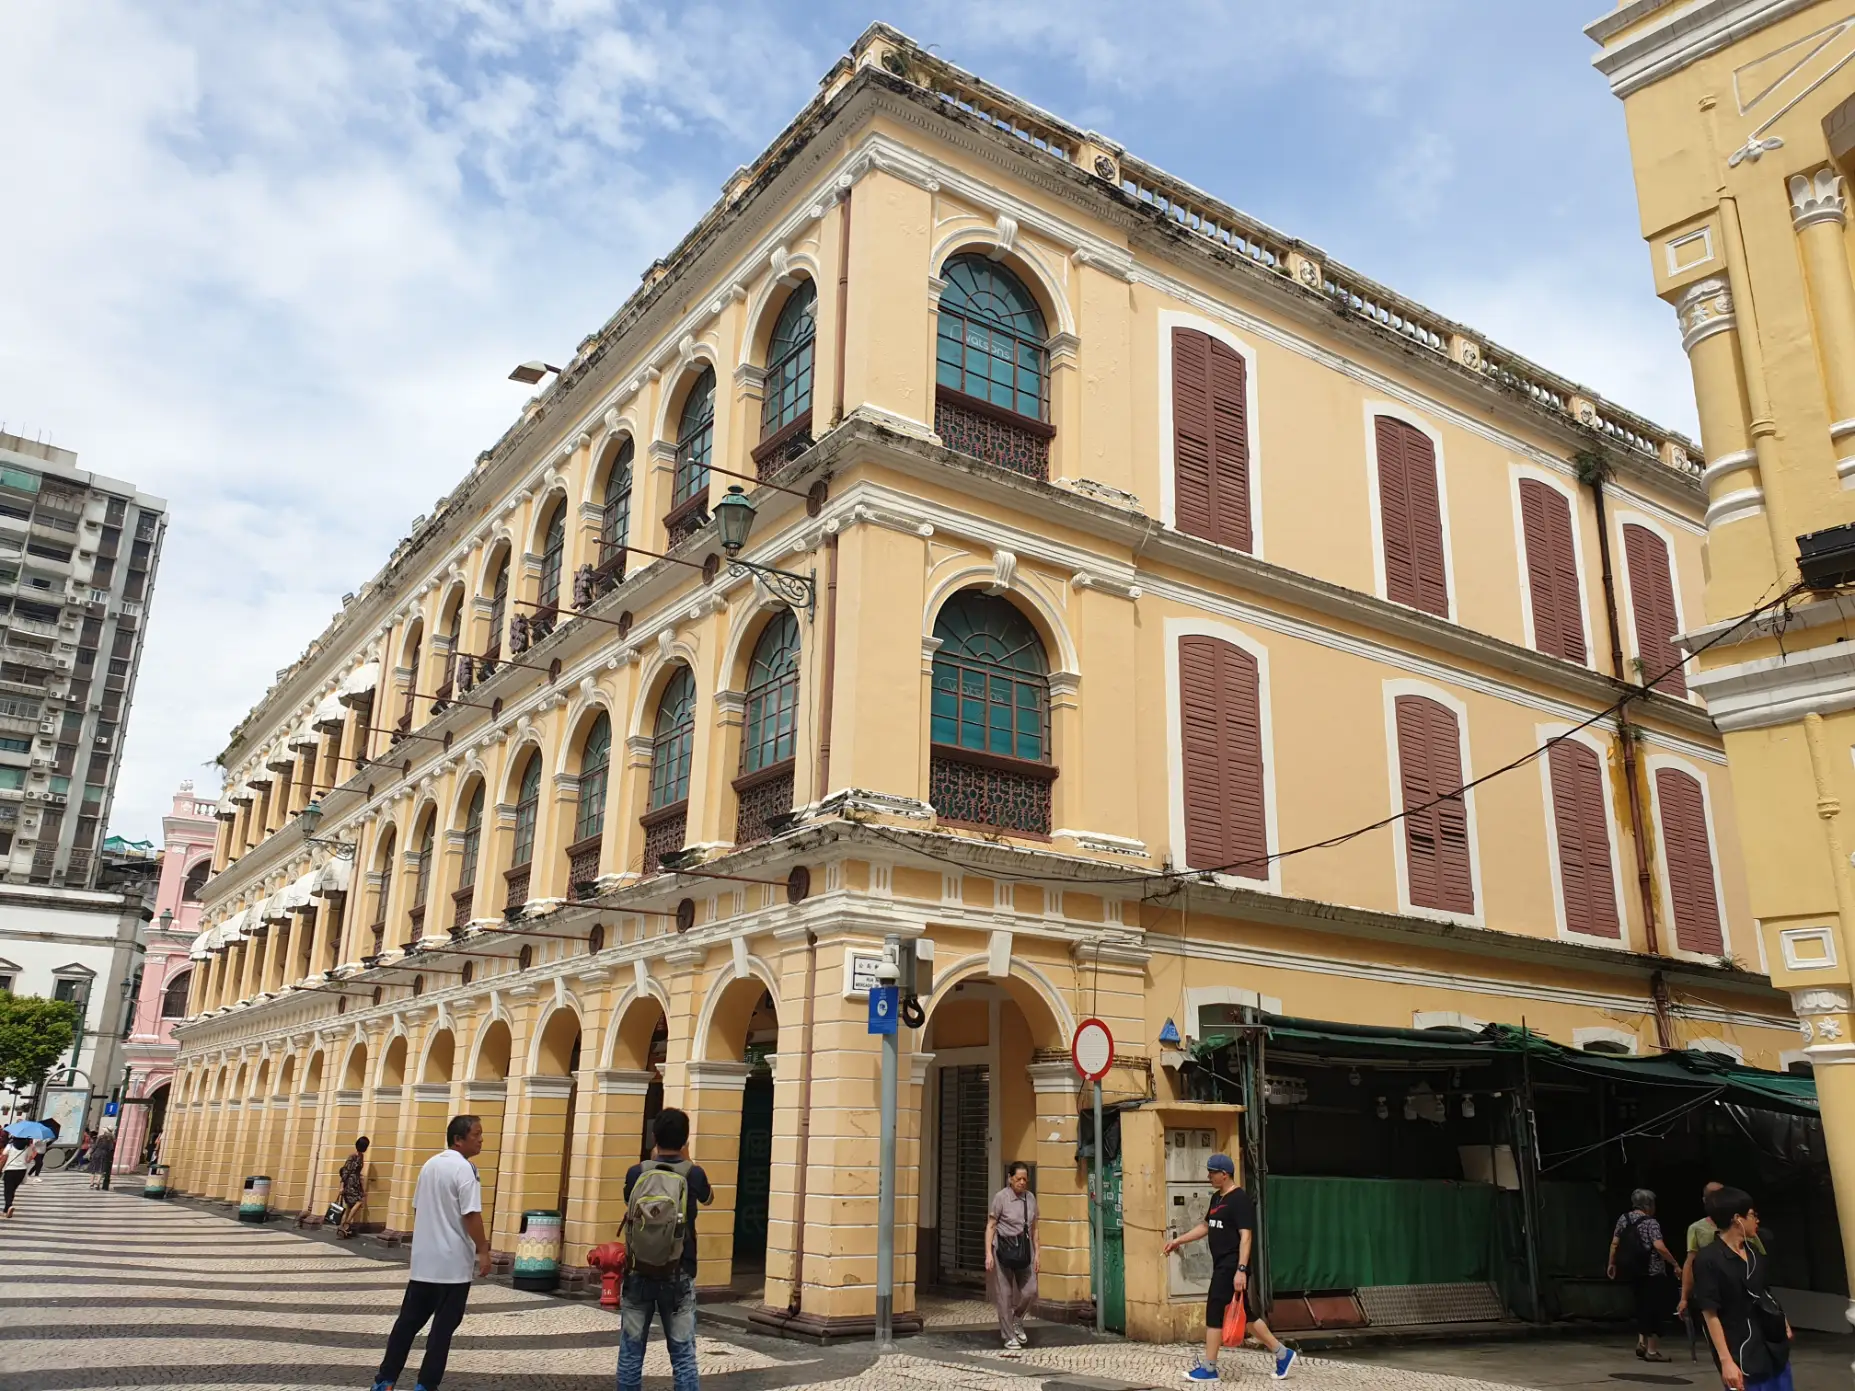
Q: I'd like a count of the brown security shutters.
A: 8